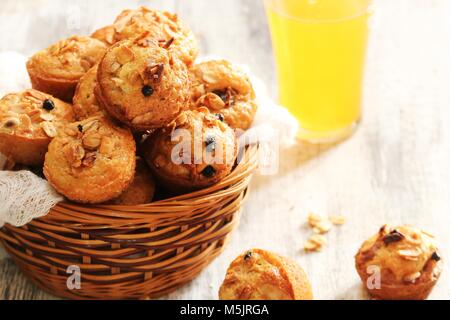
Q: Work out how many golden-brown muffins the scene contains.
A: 12